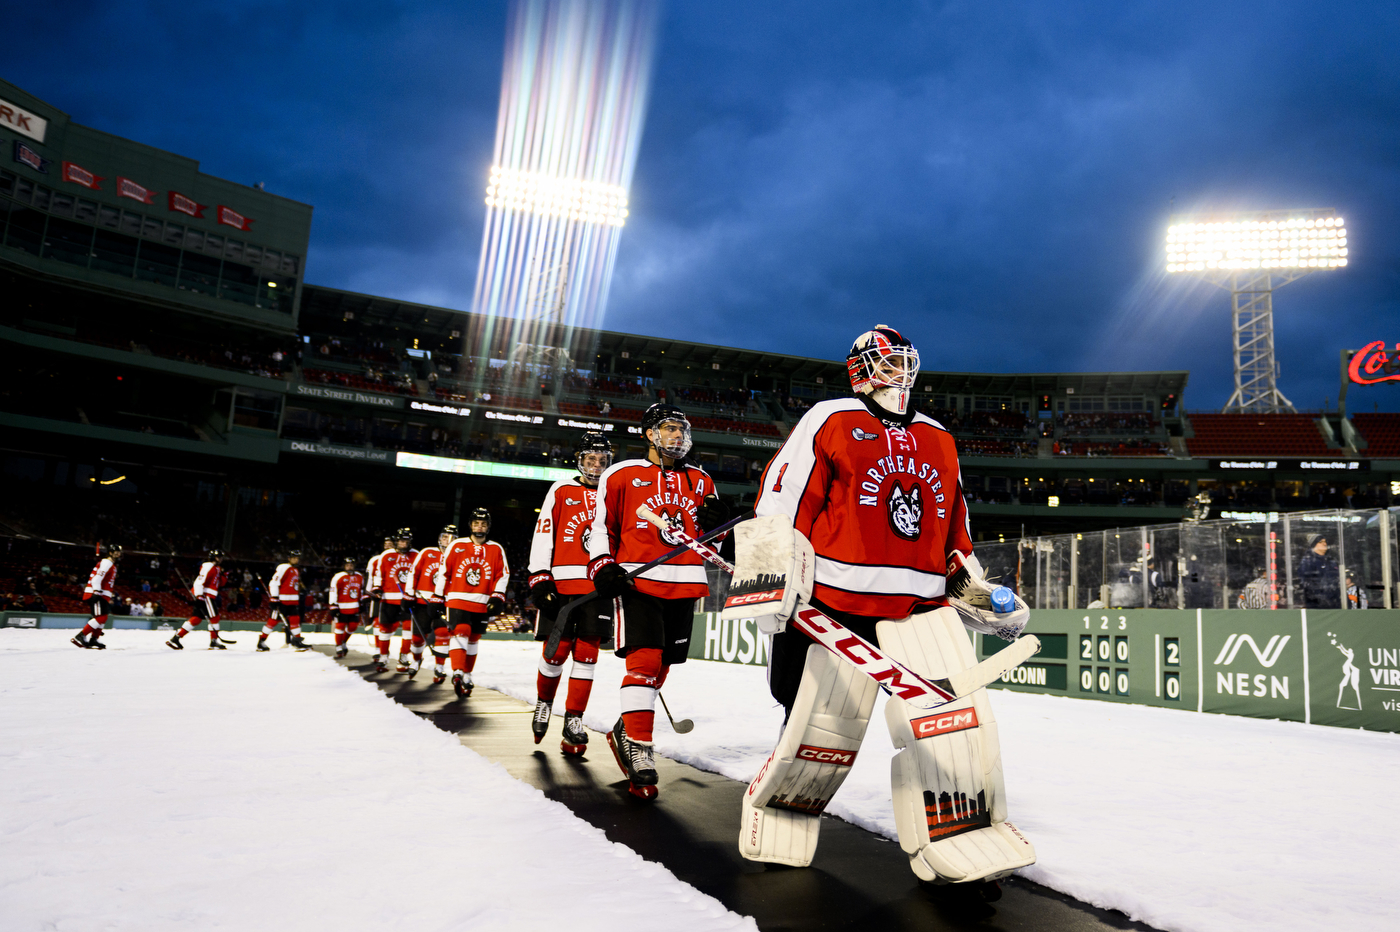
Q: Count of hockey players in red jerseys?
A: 11